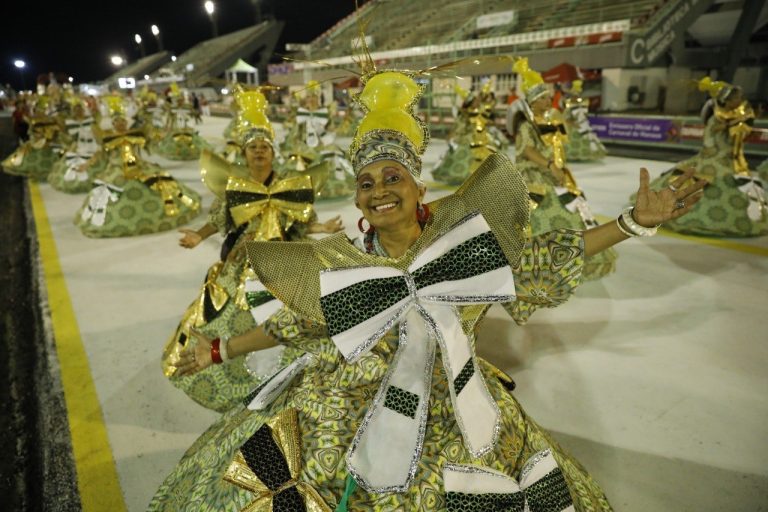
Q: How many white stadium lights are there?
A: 5